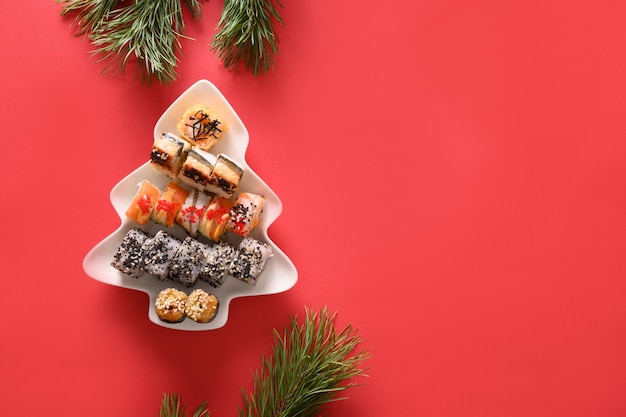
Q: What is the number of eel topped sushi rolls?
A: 3